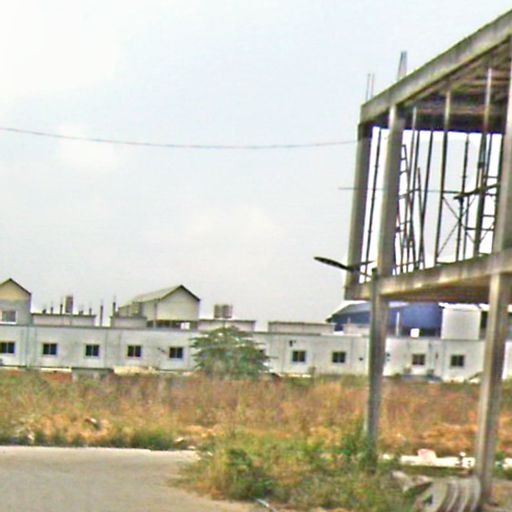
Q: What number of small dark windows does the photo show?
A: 9